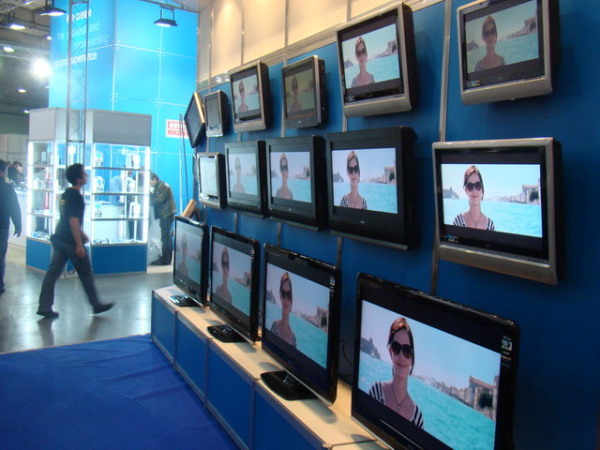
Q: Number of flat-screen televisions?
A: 15